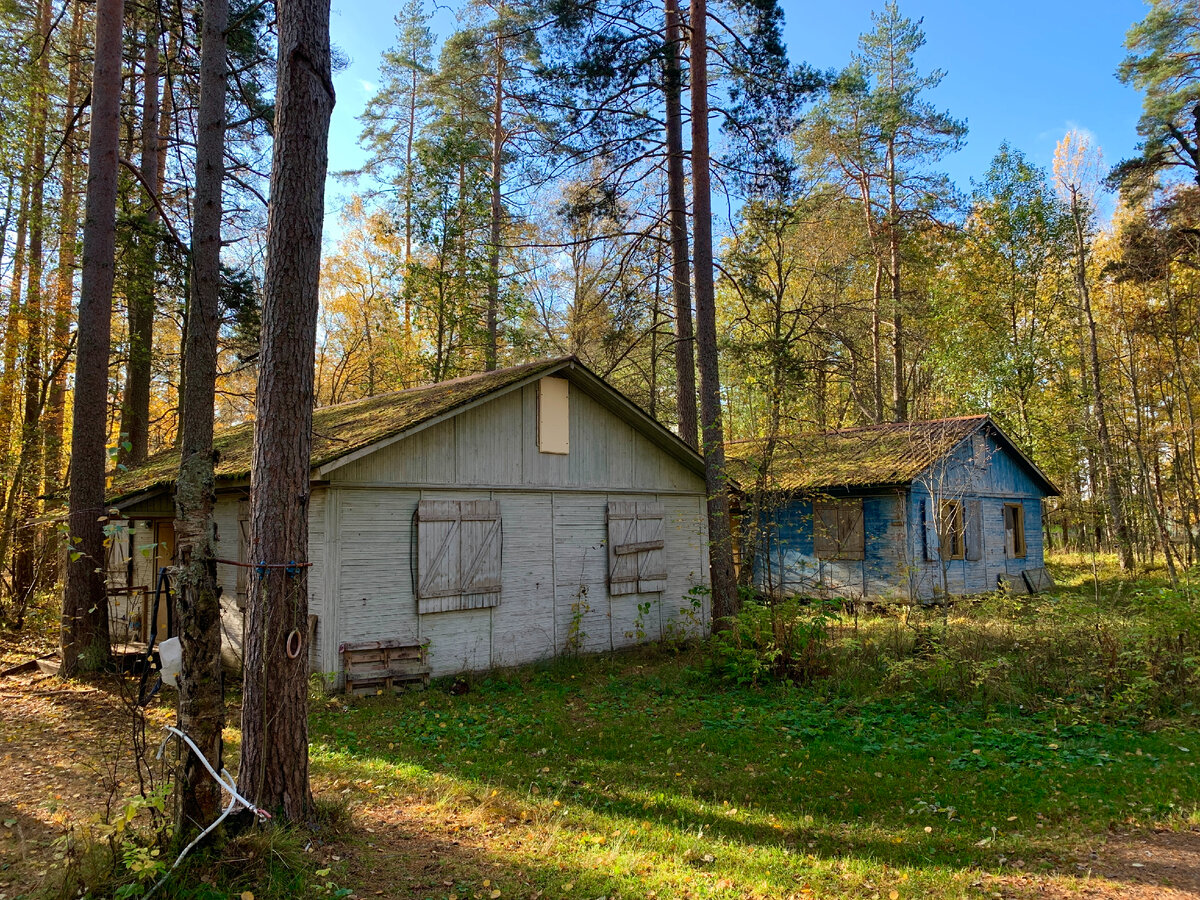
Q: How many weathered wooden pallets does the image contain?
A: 1